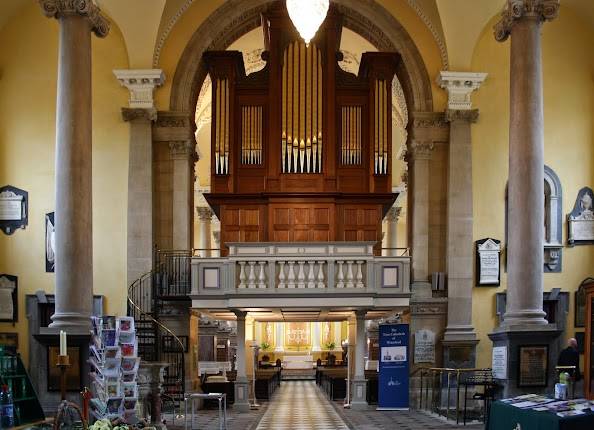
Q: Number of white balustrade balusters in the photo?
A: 11